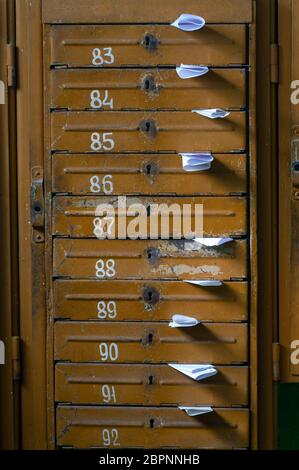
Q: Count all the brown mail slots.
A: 10